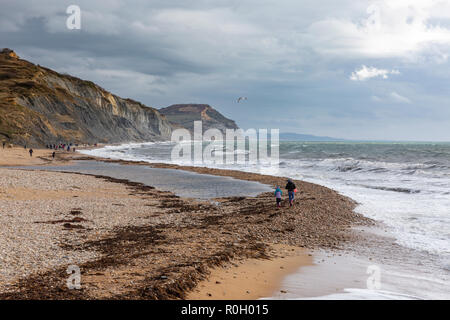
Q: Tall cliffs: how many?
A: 2